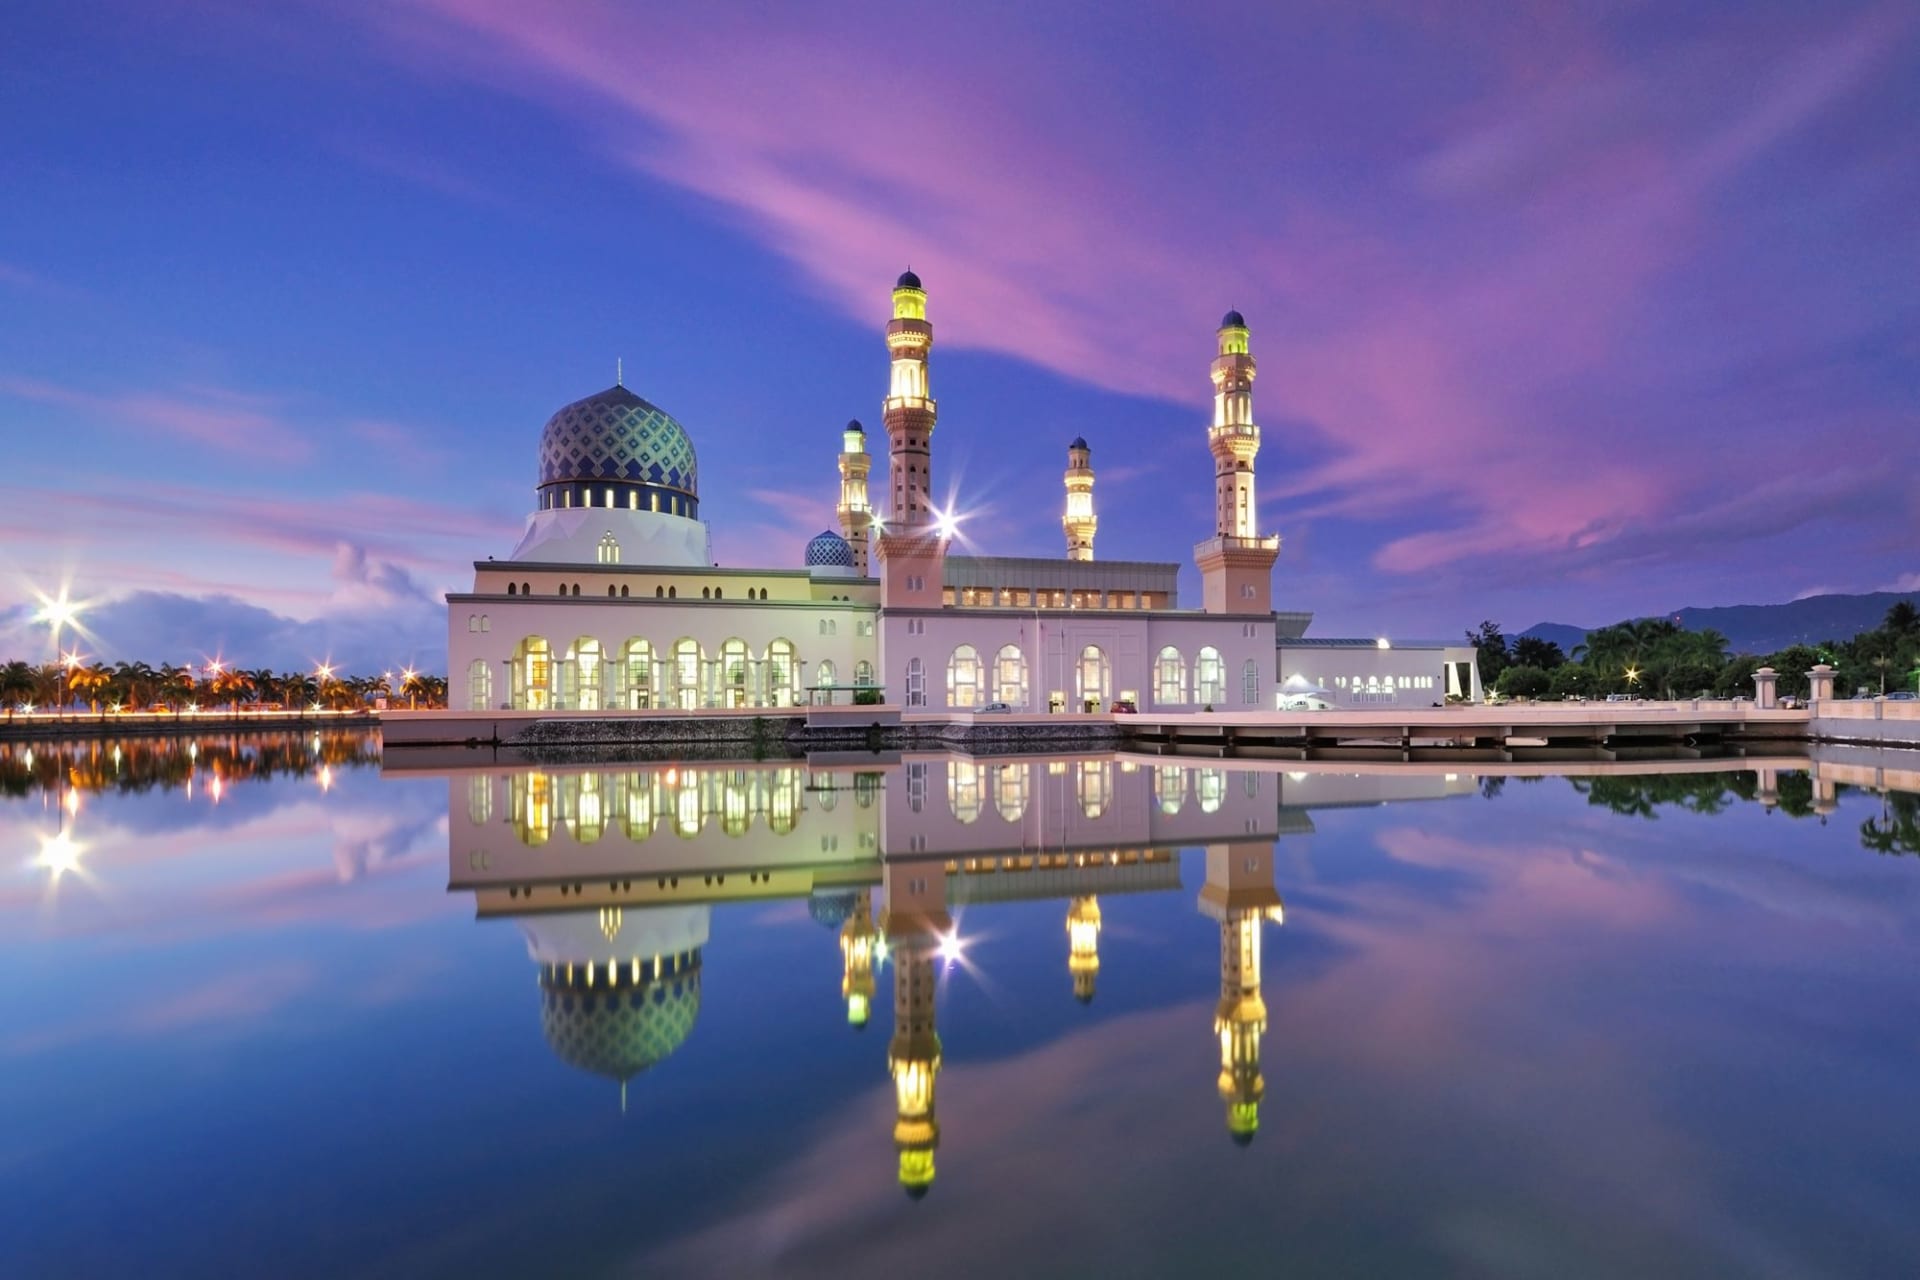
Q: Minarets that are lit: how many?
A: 4